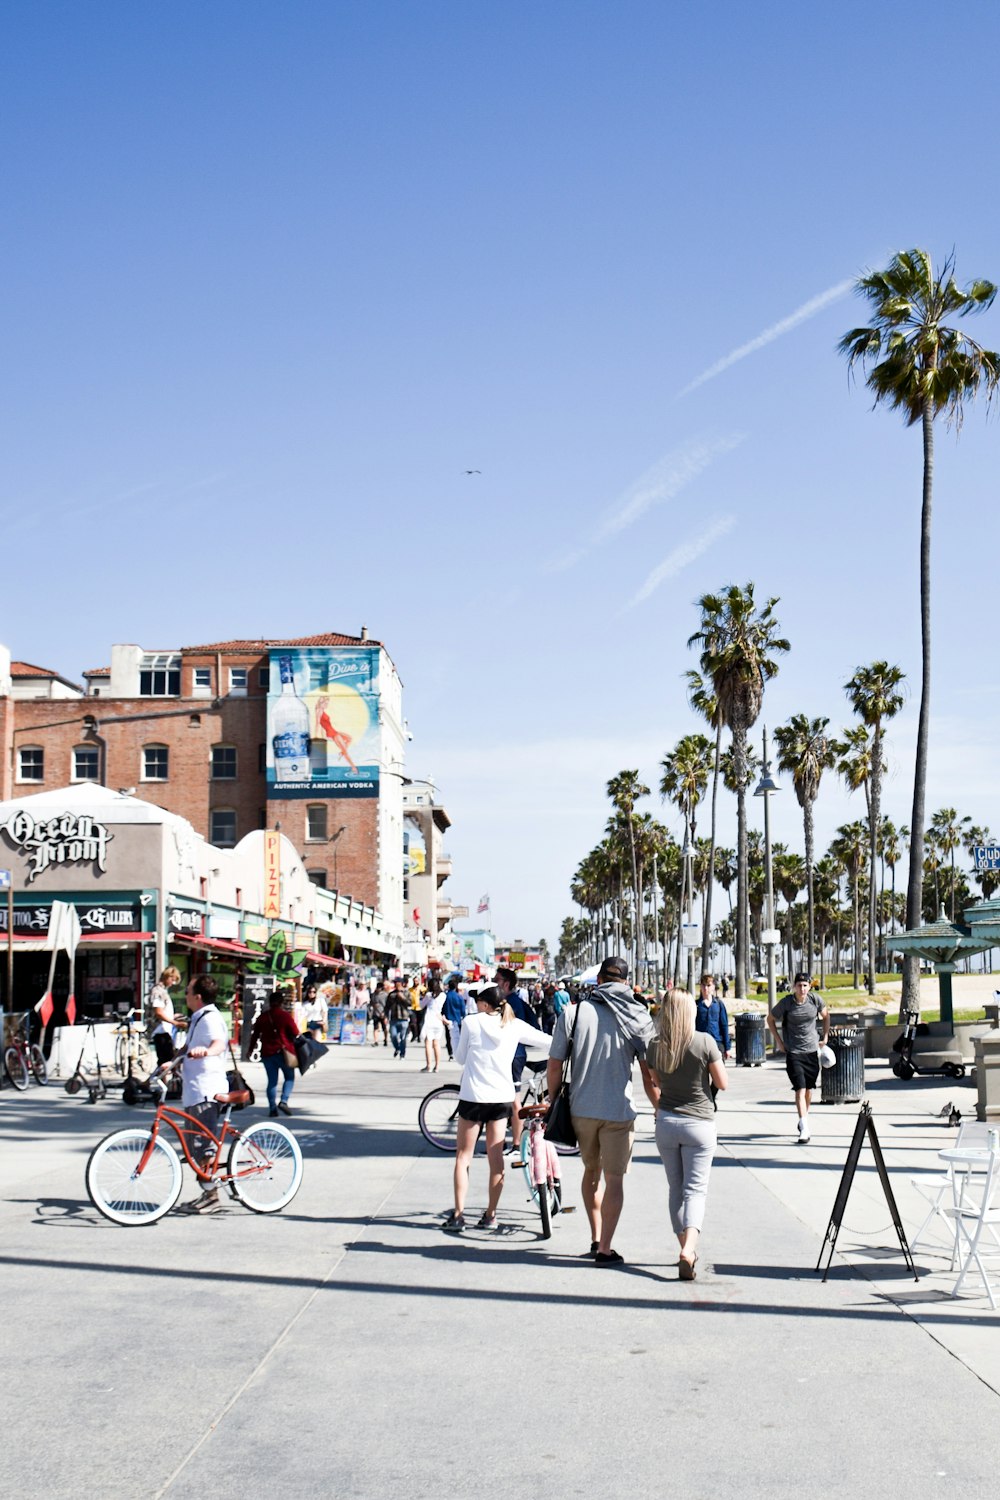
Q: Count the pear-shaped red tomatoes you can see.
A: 0